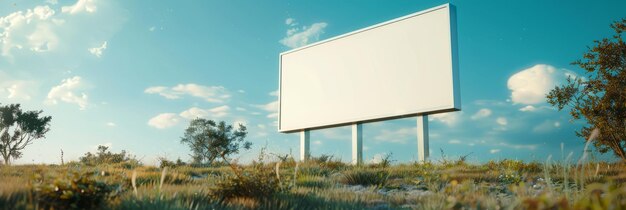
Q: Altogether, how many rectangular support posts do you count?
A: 3